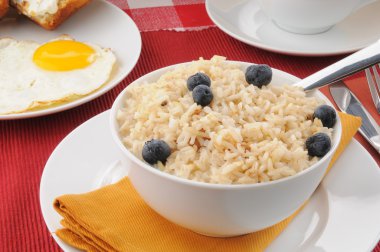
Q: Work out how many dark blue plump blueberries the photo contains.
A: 6